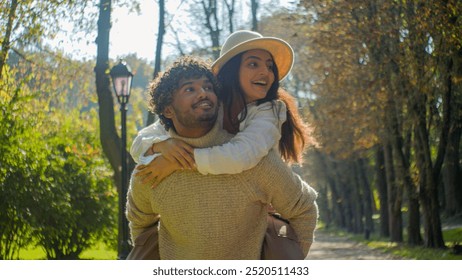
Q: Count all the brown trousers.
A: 1